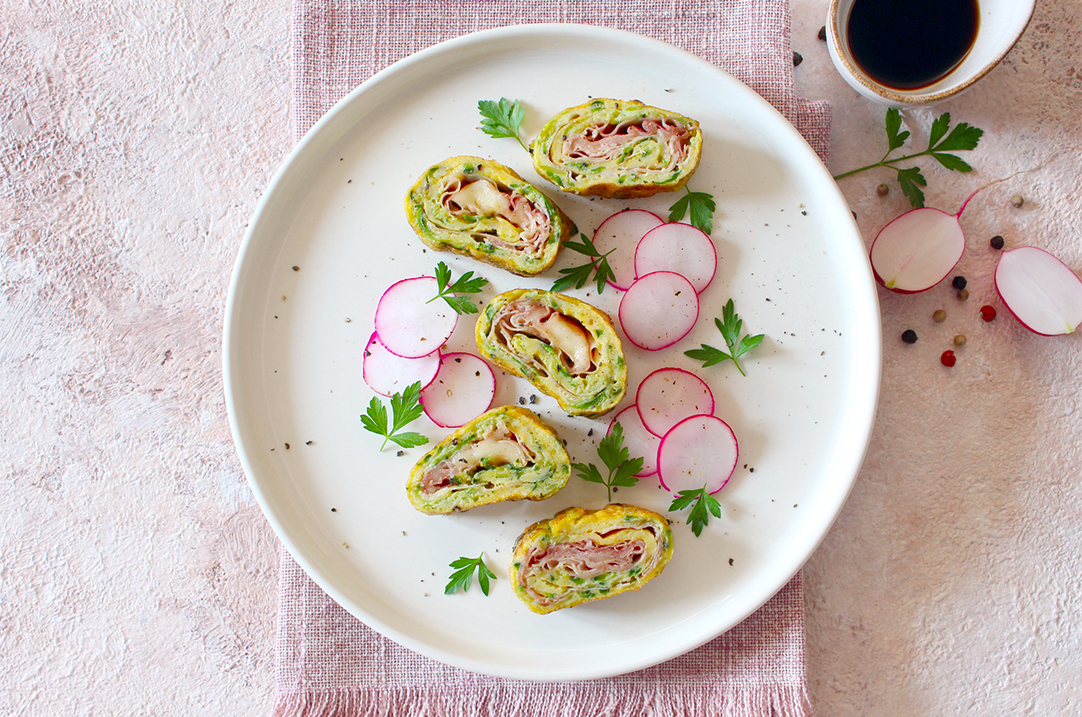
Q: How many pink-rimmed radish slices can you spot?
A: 9